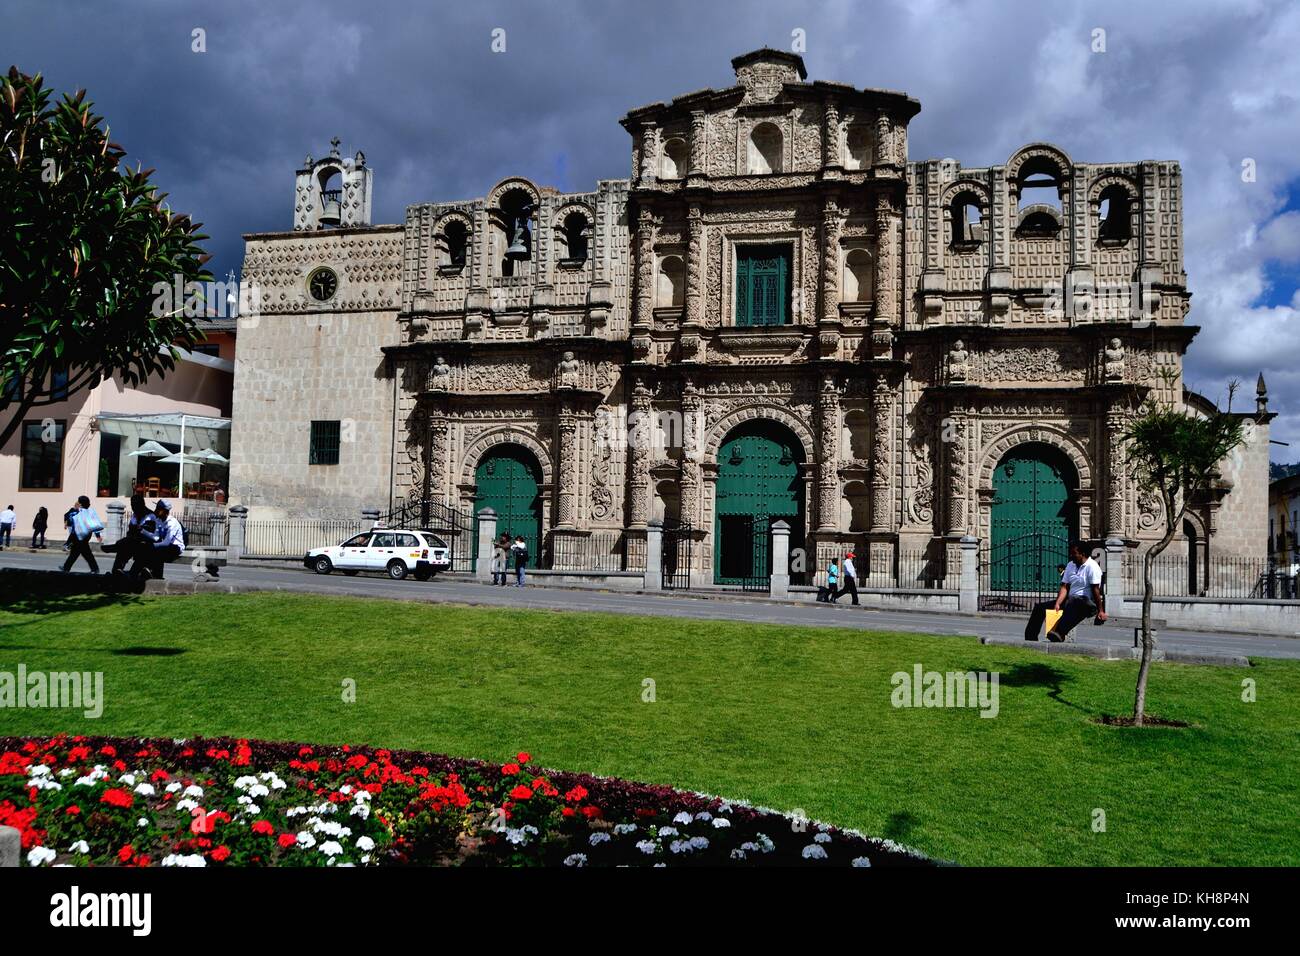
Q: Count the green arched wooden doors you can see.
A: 3